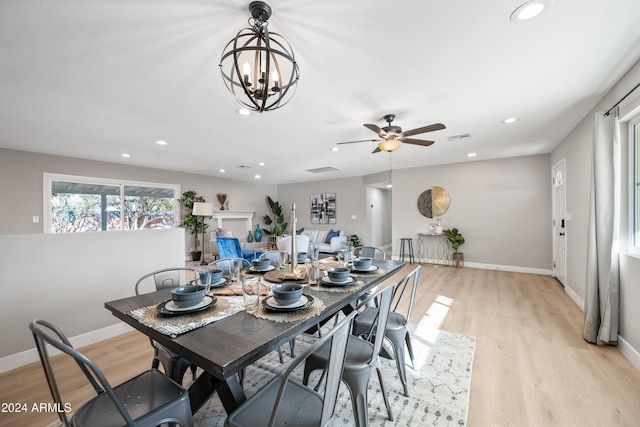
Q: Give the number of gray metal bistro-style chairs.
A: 8